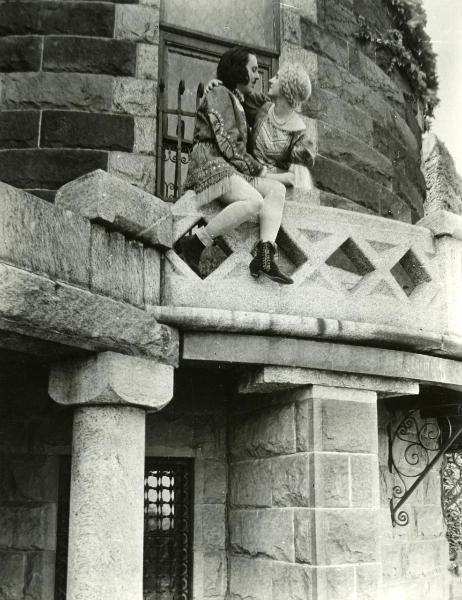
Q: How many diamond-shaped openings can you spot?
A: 4